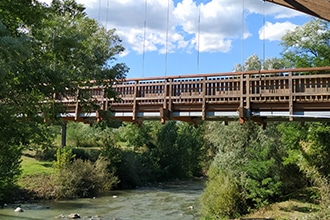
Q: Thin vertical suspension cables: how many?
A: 7